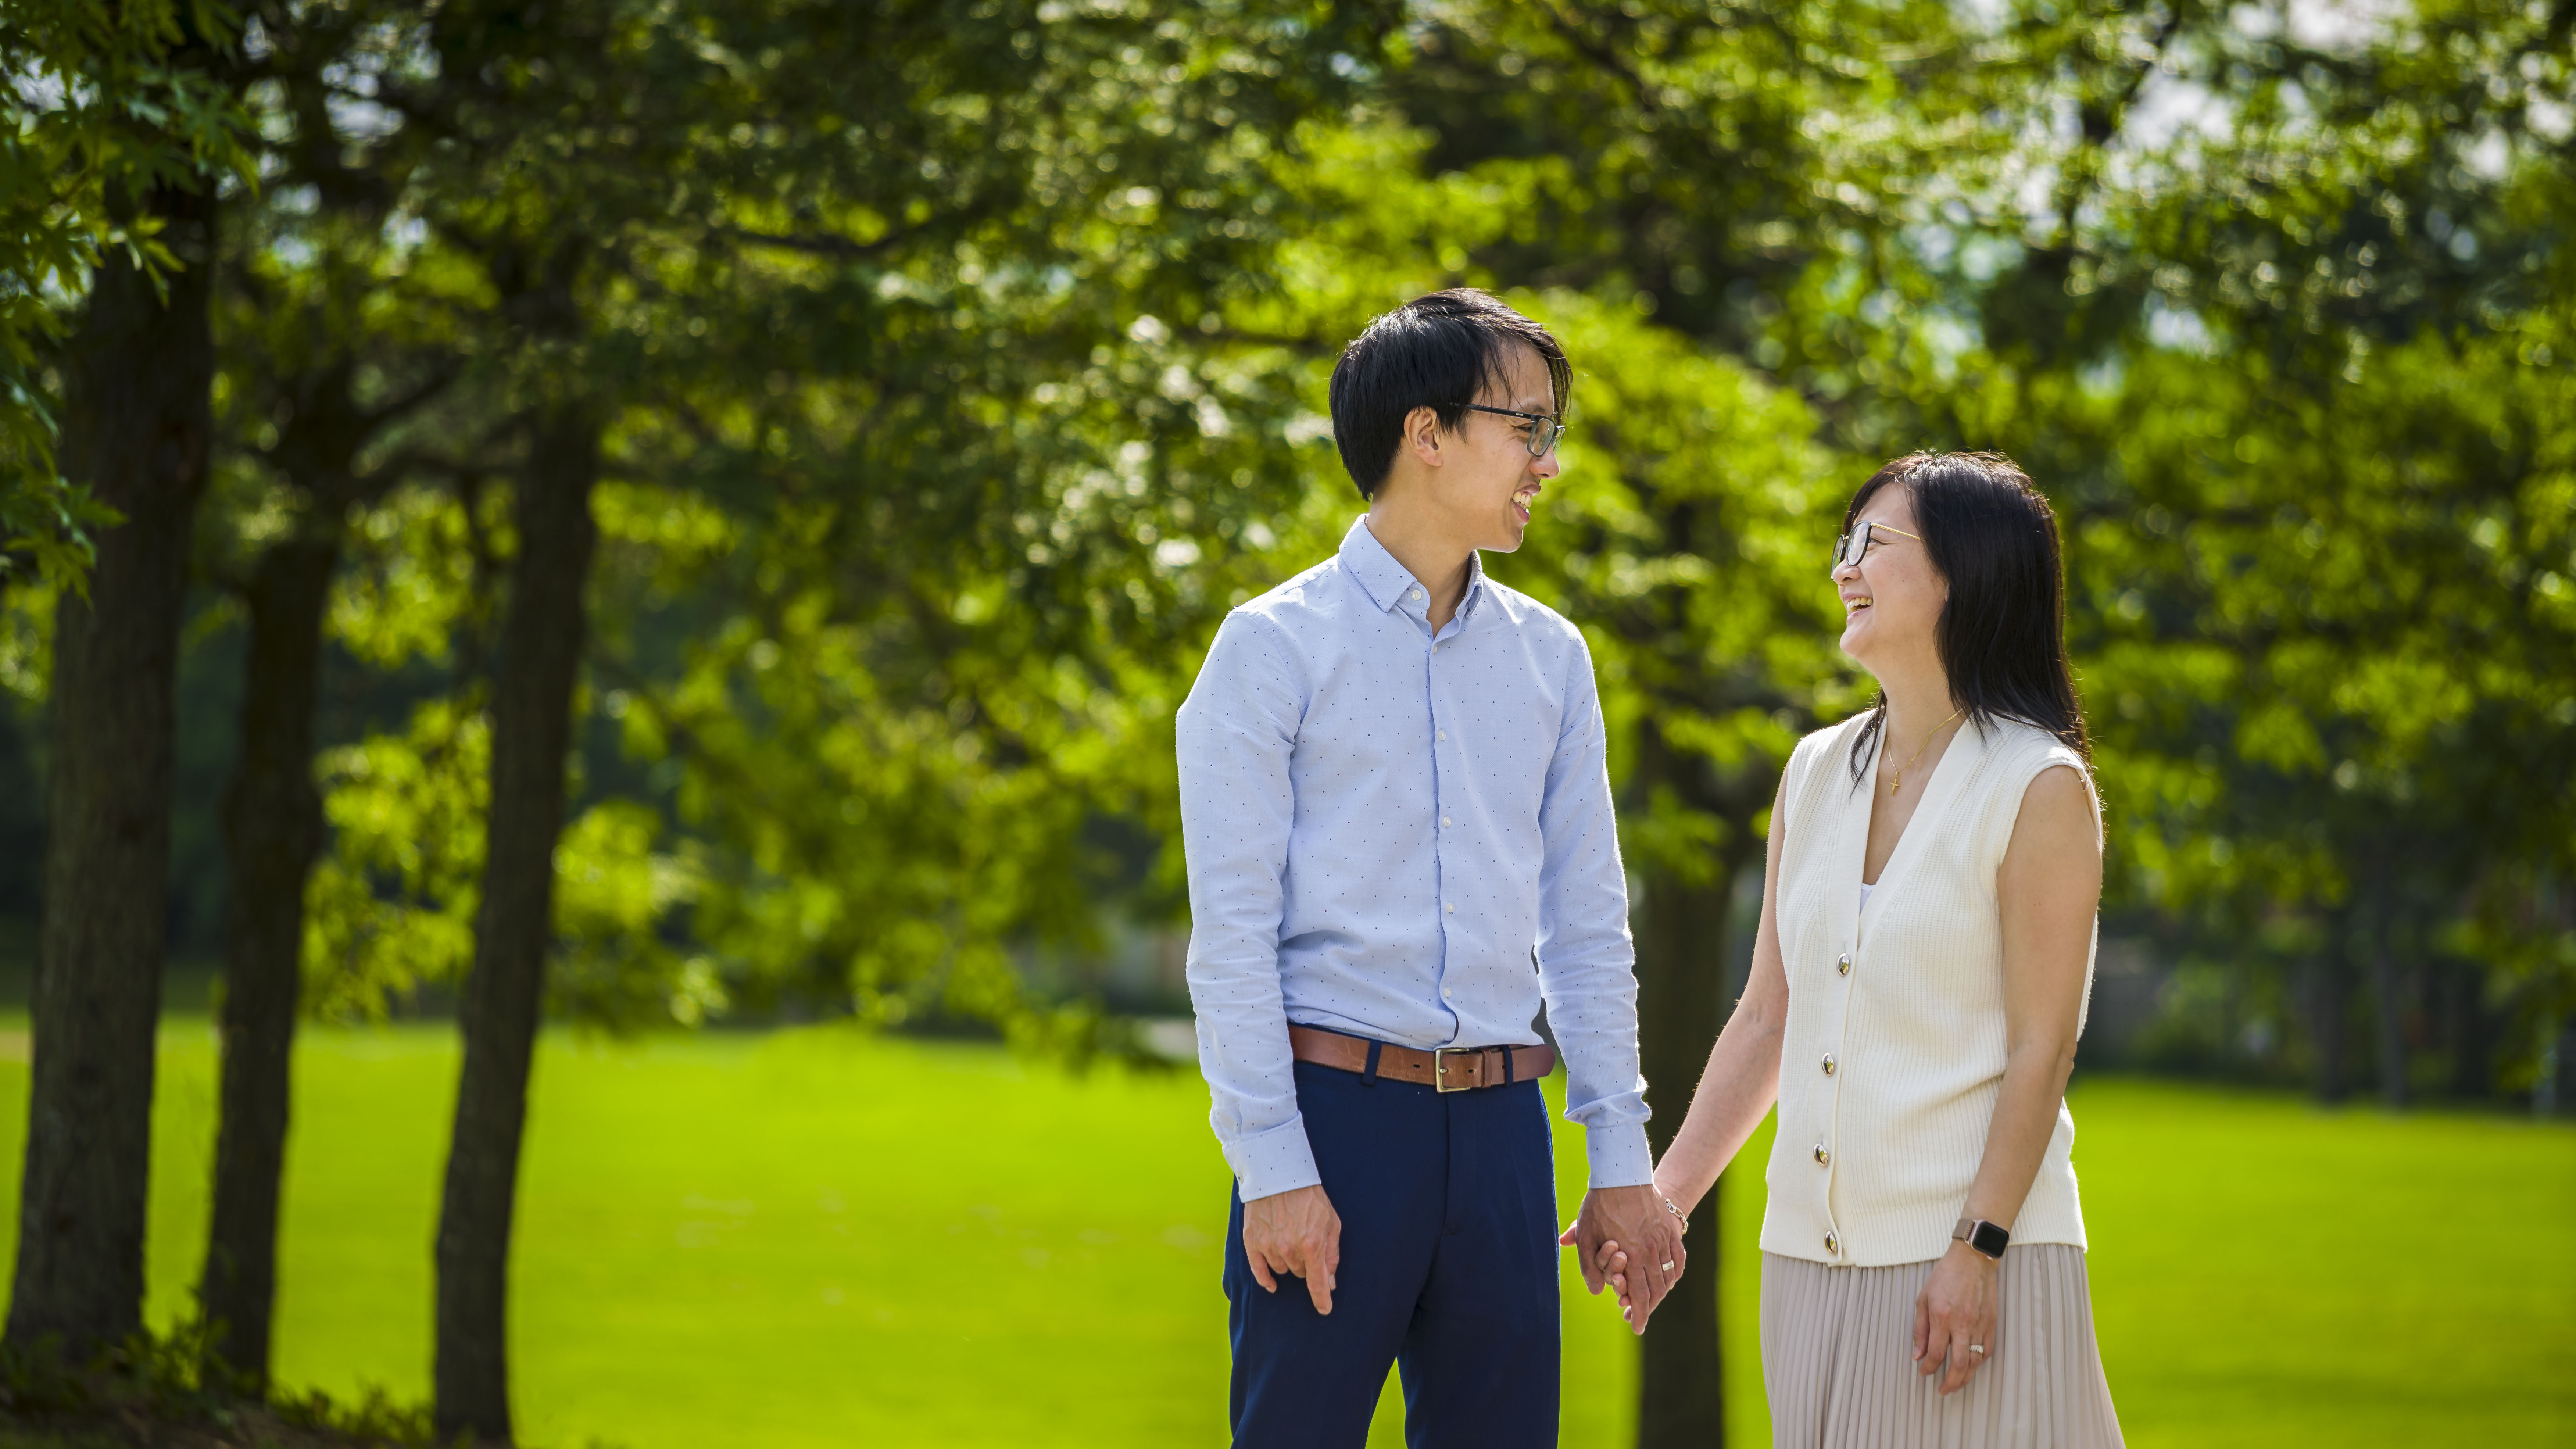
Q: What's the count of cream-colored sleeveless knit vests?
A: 1